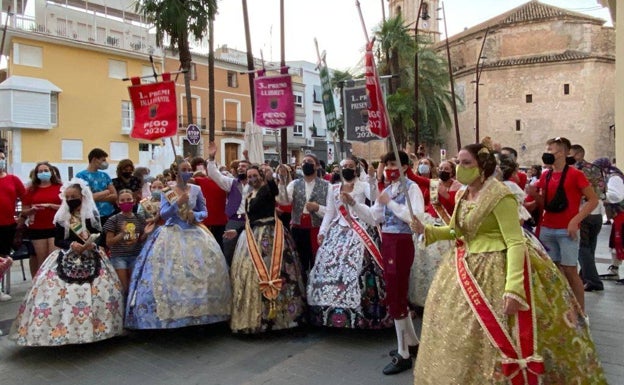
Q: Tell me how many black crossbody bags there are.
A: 1